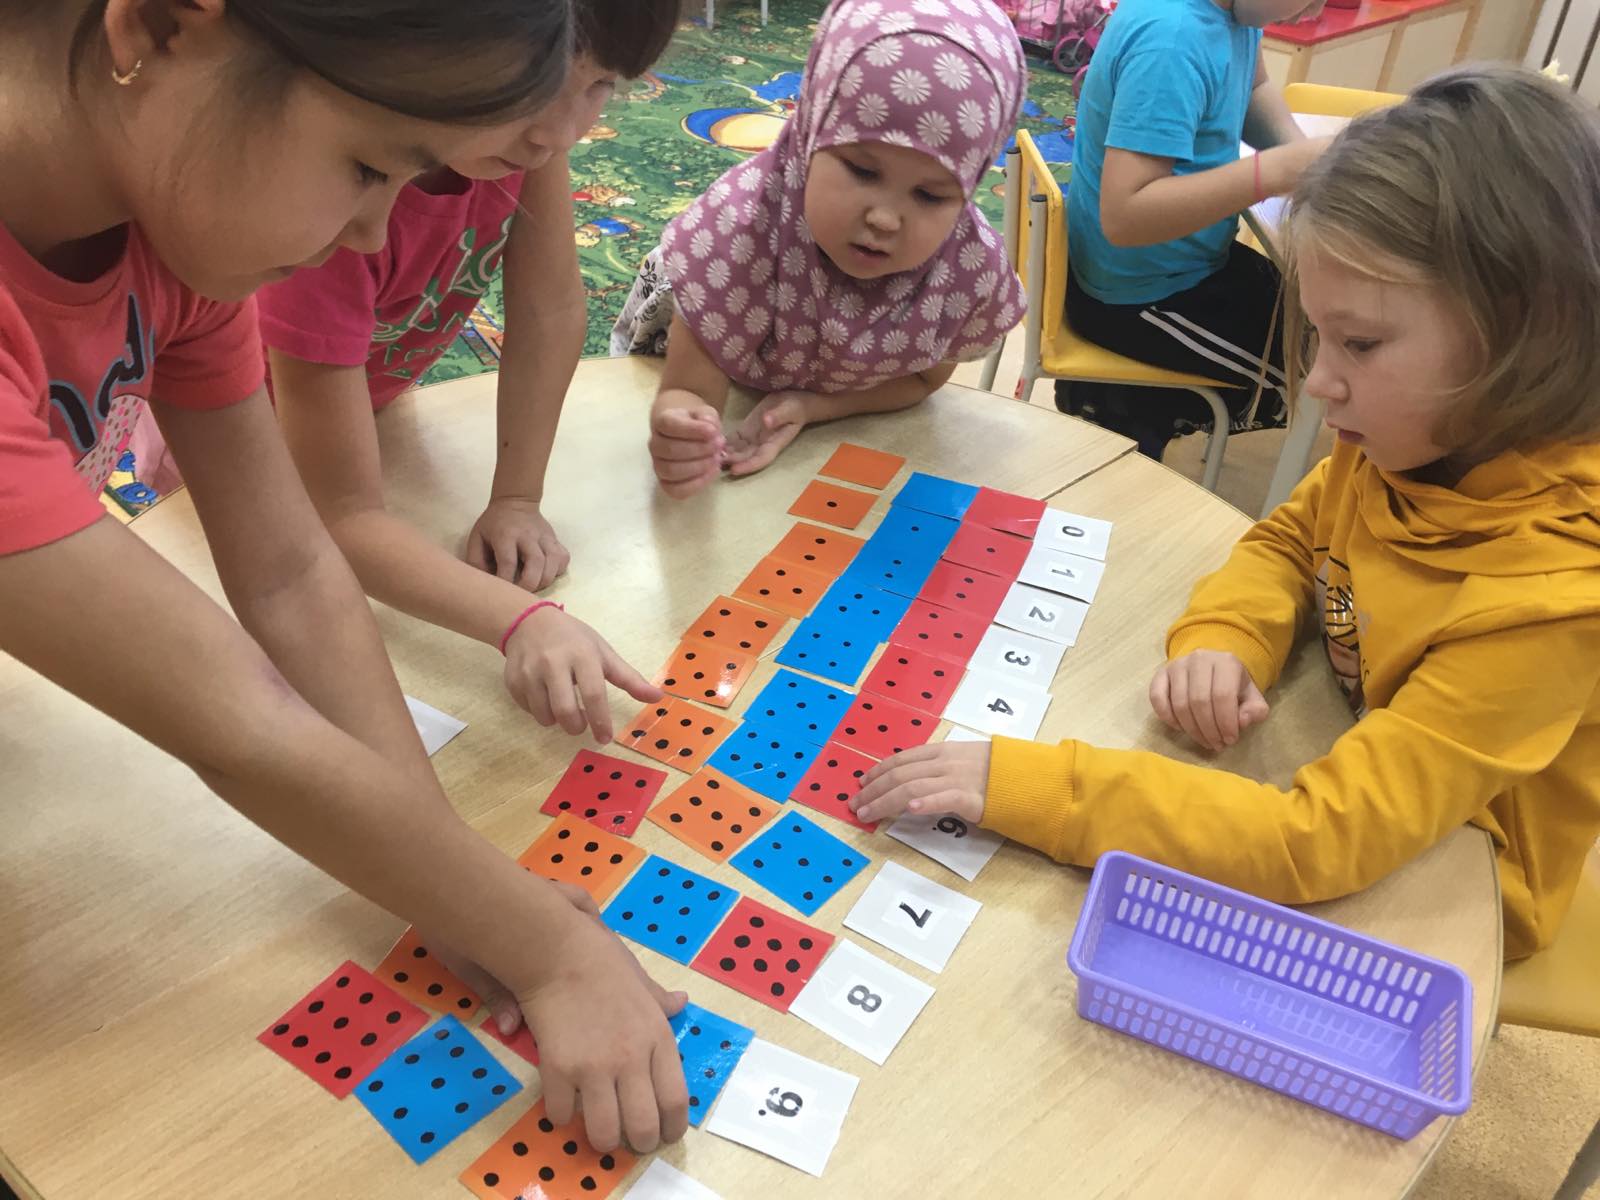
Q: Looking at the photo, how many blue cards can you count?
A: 11